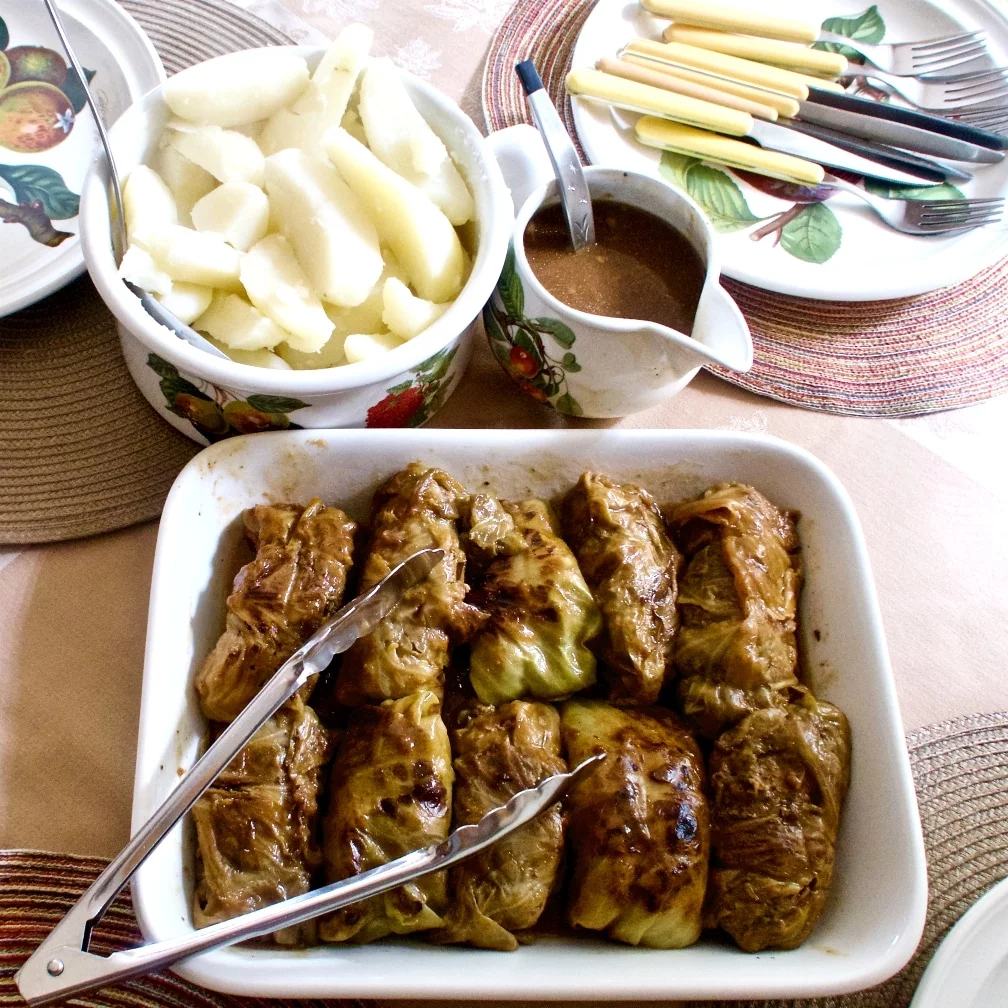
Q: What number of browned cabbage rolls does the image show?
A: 10